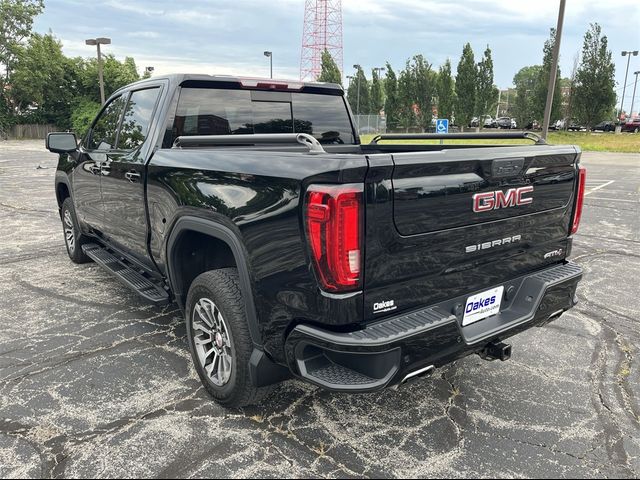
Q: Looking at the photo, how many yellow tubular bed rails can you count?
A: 0